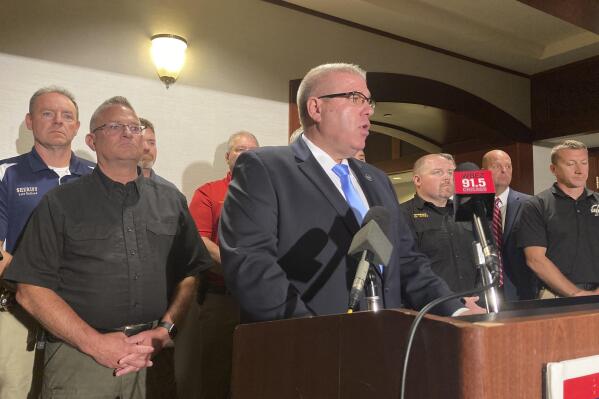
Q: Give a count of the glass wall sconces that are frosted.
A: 1